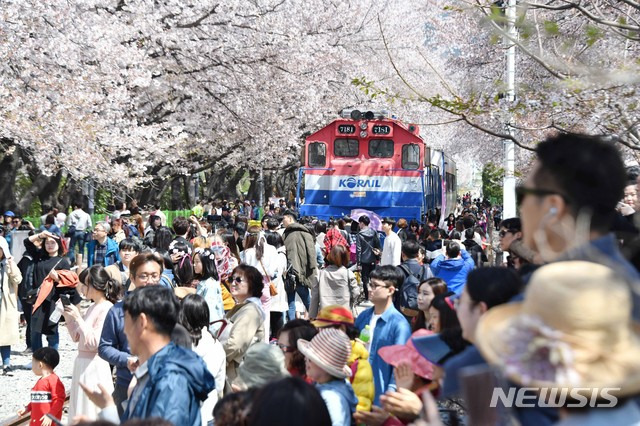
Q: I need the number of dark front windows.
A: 4